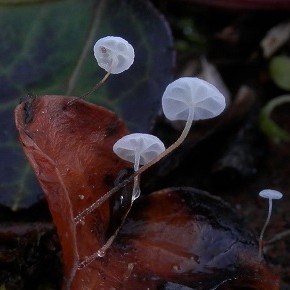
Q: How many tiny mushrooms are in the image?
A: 4